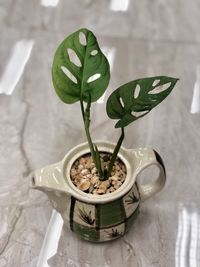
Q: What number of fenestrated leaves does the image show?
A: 2